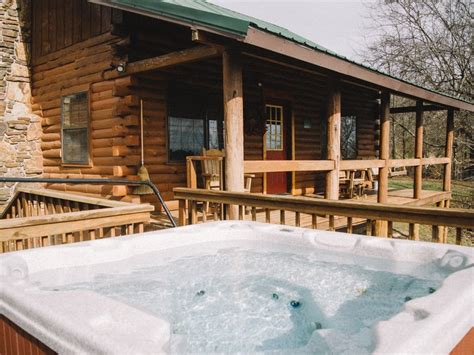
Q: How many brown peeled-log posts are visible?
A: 5